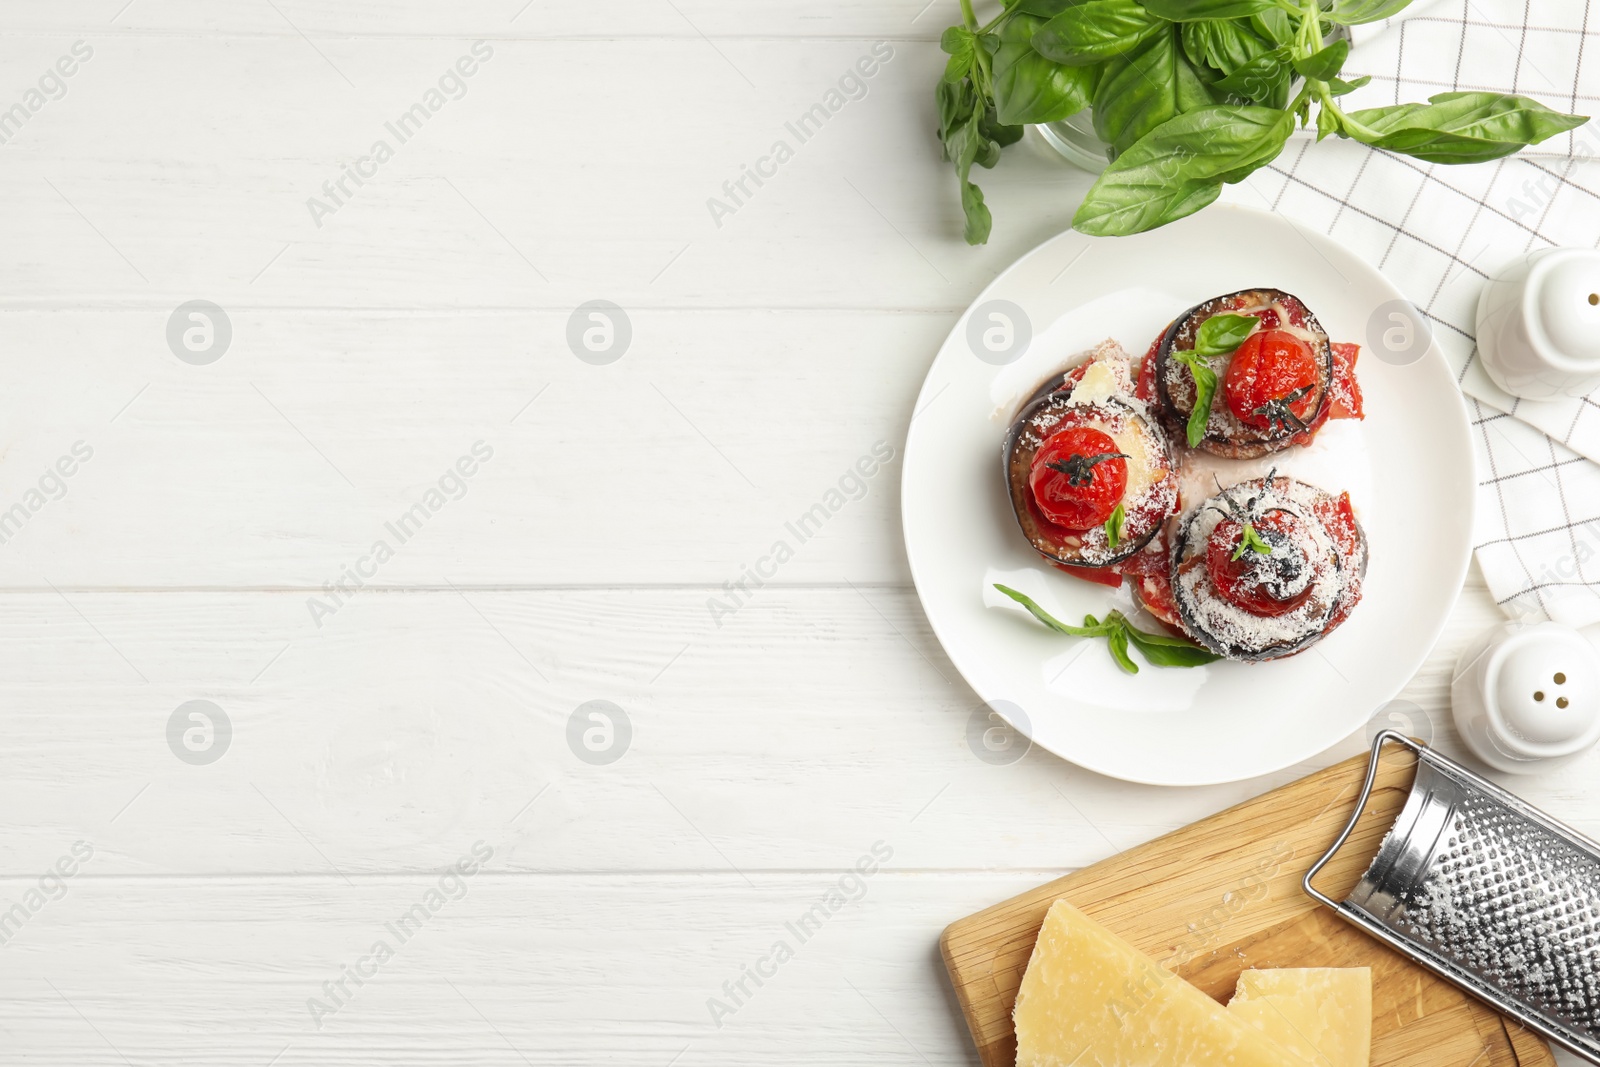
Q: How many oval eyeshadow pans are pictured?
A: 0